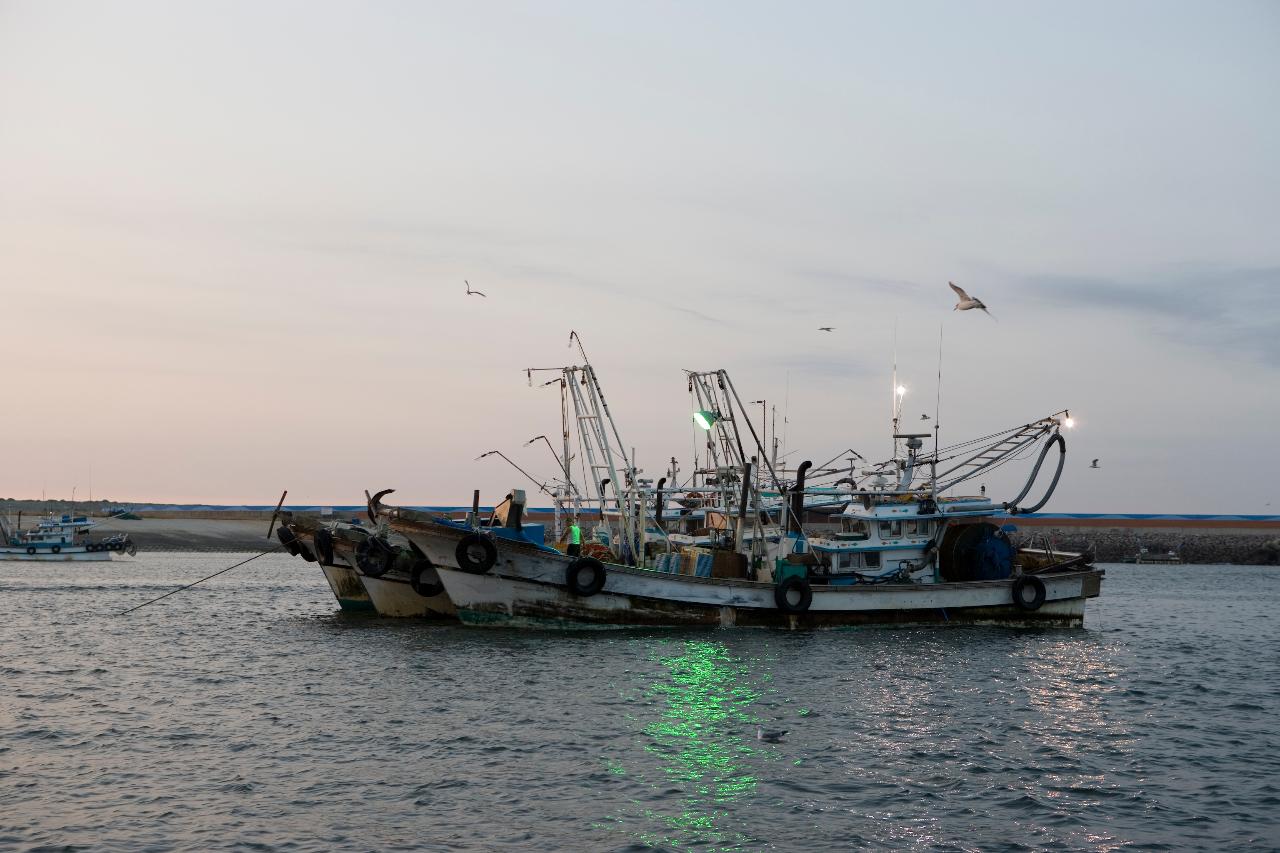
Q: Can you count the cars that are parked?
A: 0